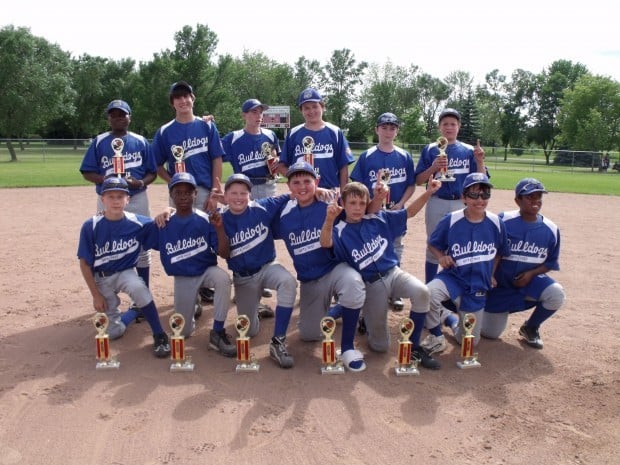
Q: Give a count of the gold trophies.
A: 12